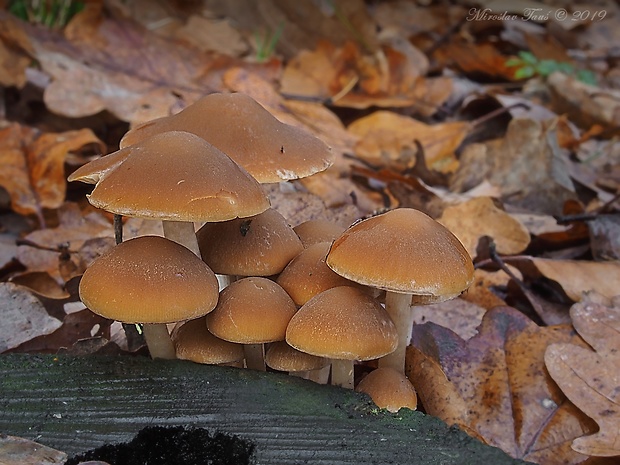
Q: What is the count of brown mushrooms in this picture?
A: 12